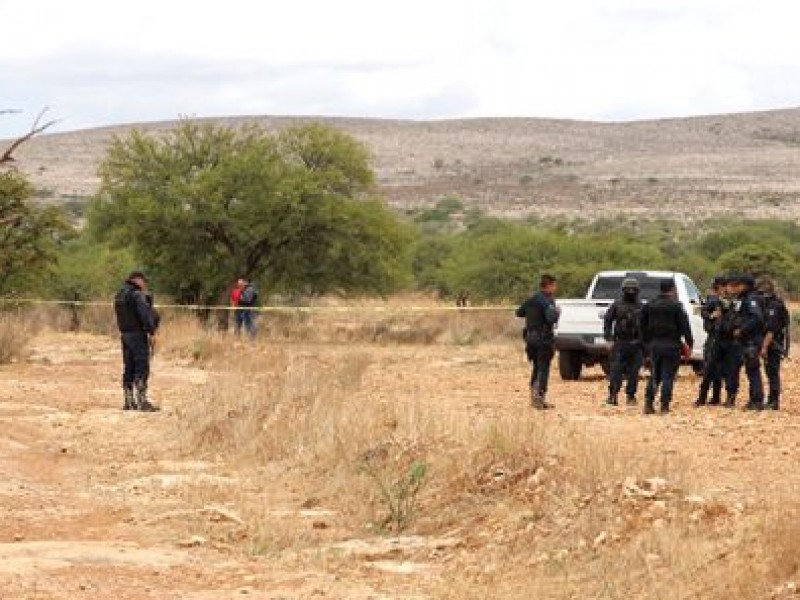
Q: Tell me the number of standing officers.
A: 8